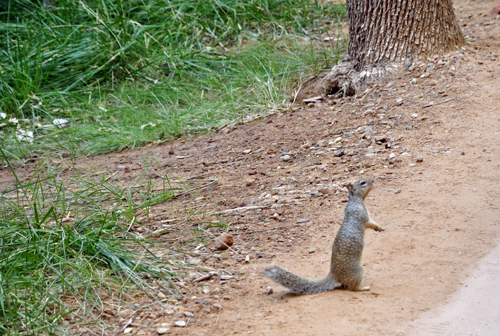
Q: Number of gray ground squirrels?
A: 1